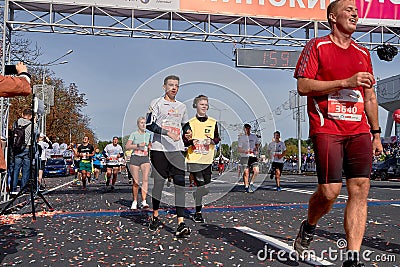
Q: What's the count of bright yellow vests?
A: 1